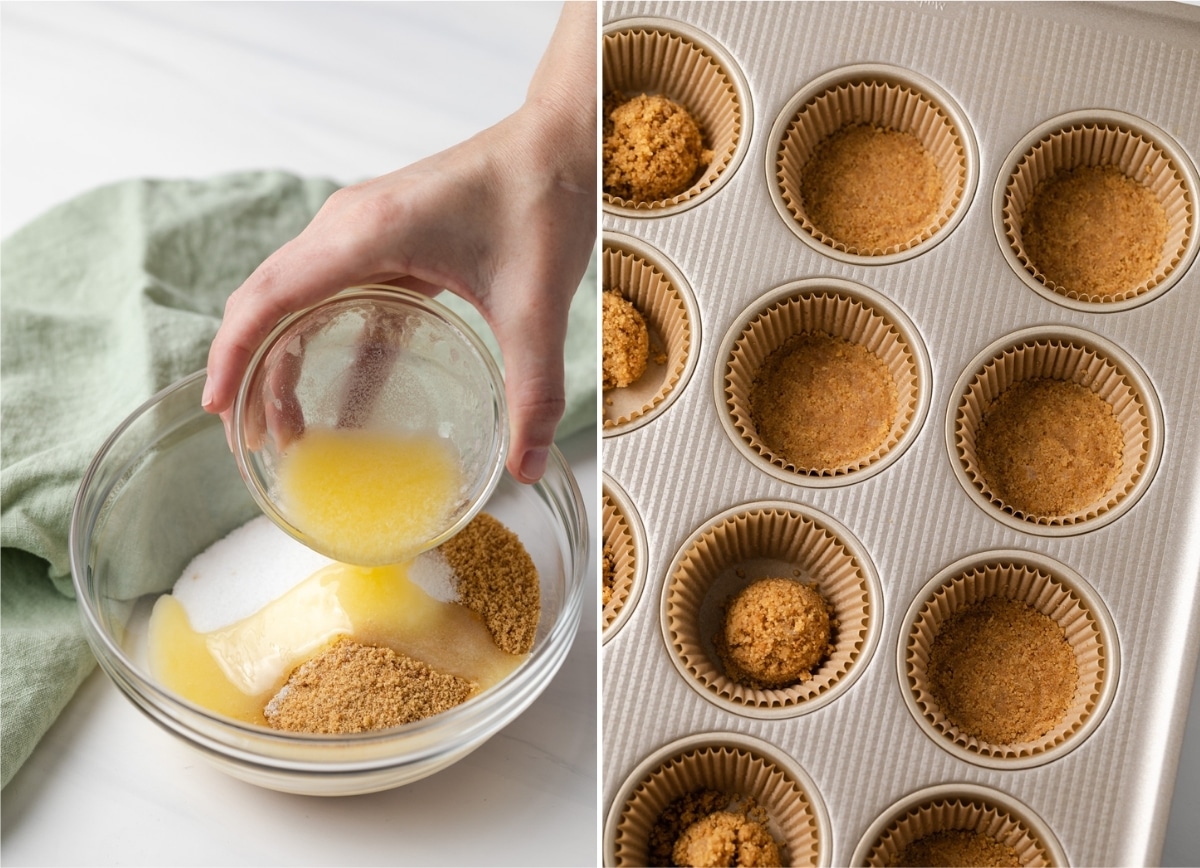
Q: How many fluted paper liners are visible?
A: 11